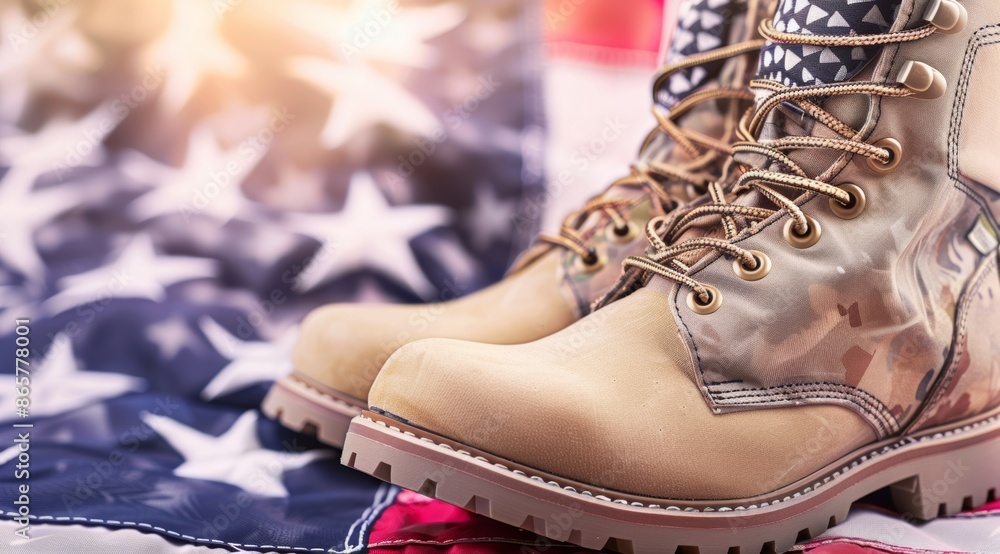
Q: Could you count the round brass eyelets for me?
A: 7